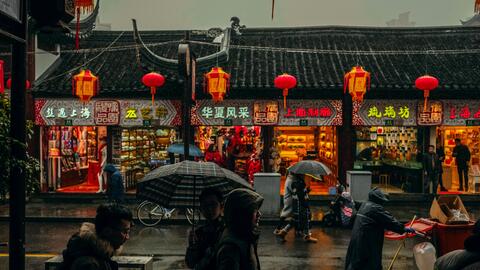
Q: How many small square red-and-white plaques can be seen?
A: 3